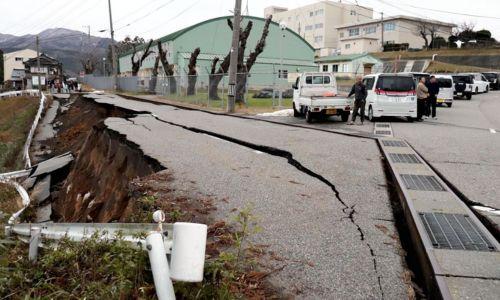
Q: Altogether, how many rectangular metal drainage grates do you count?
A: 6